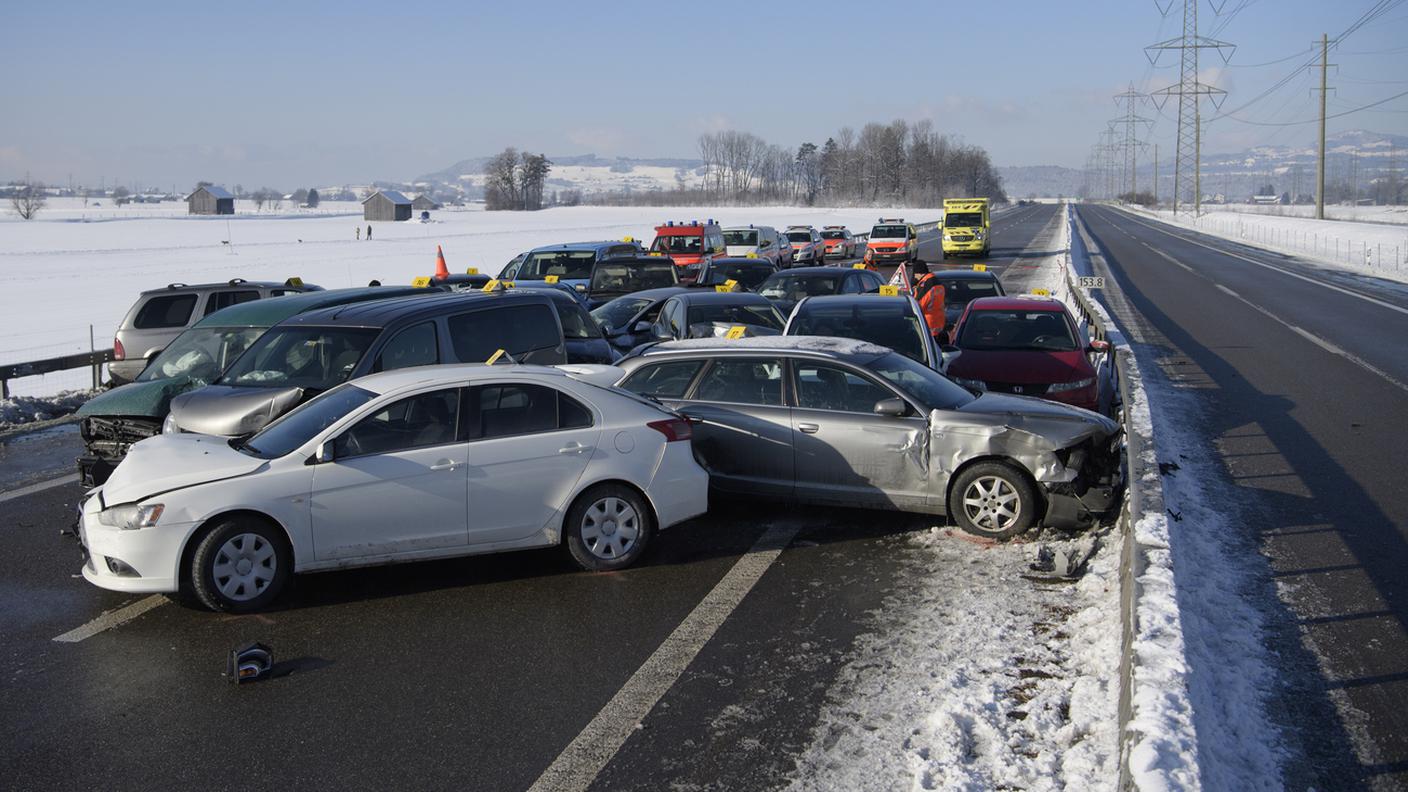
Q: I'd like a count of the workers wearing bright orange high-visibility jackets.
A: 2